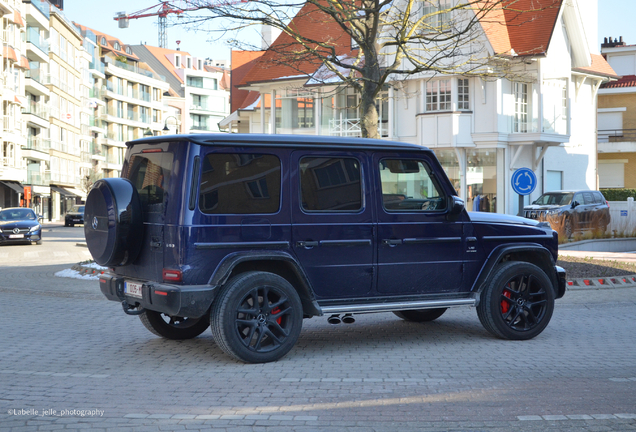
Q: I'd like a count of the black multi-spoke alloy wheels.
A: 2